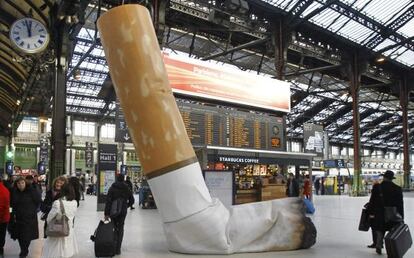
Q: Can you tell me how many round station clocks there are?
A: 1